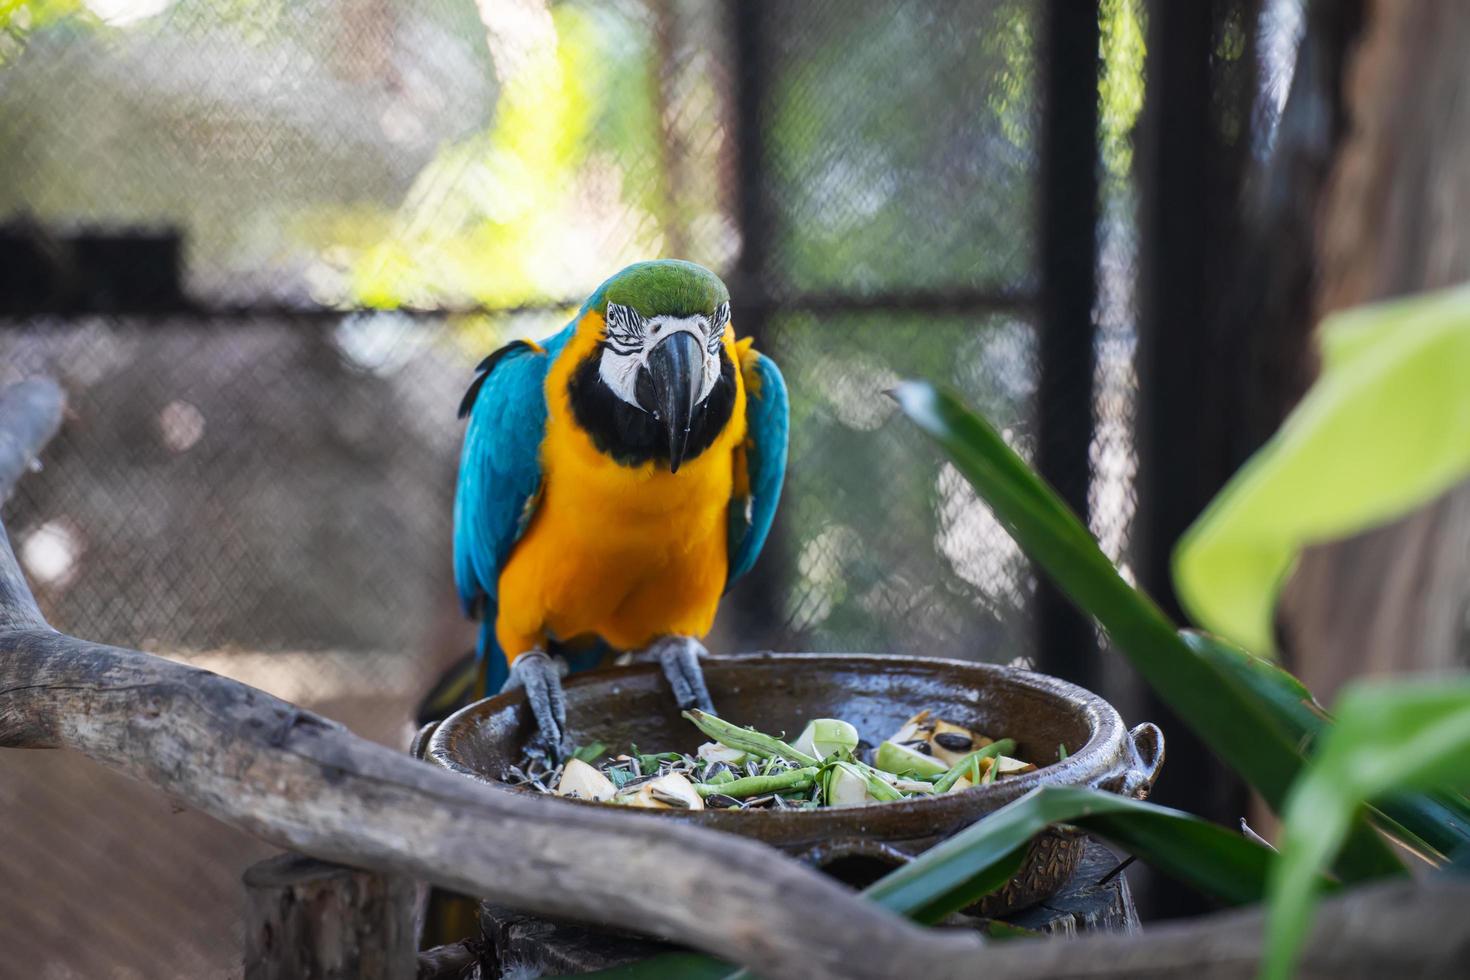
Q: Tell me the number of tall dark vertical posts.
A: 3